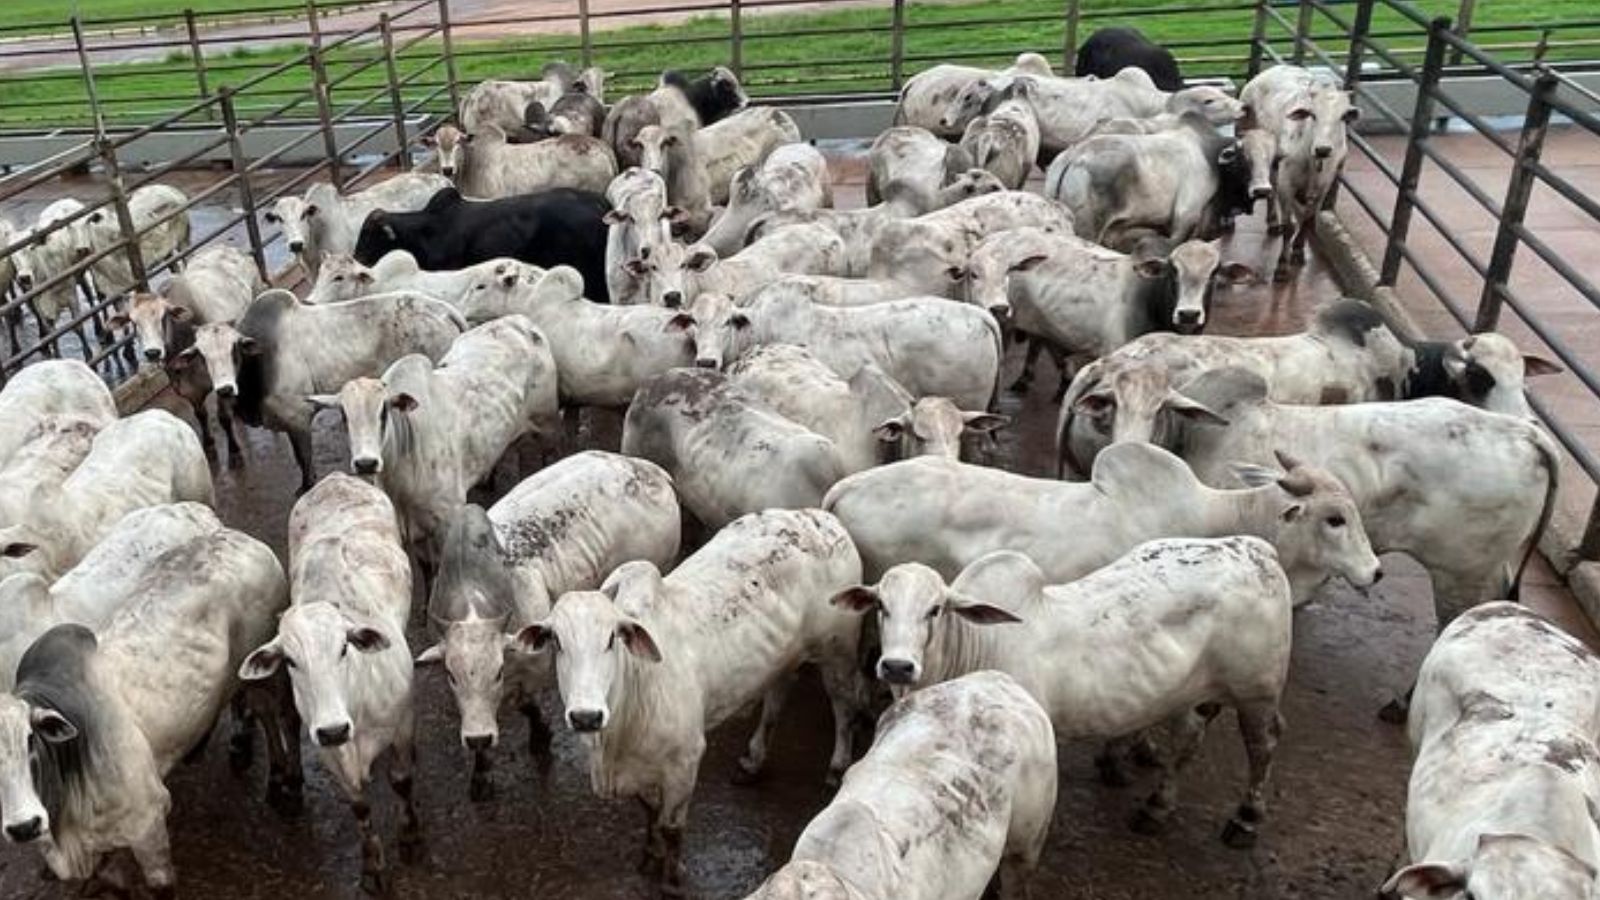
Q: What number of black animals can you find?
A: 2